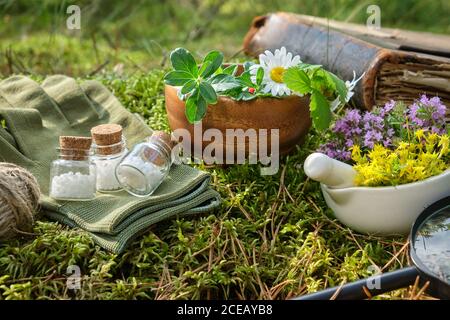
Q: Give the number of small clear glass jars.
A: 3